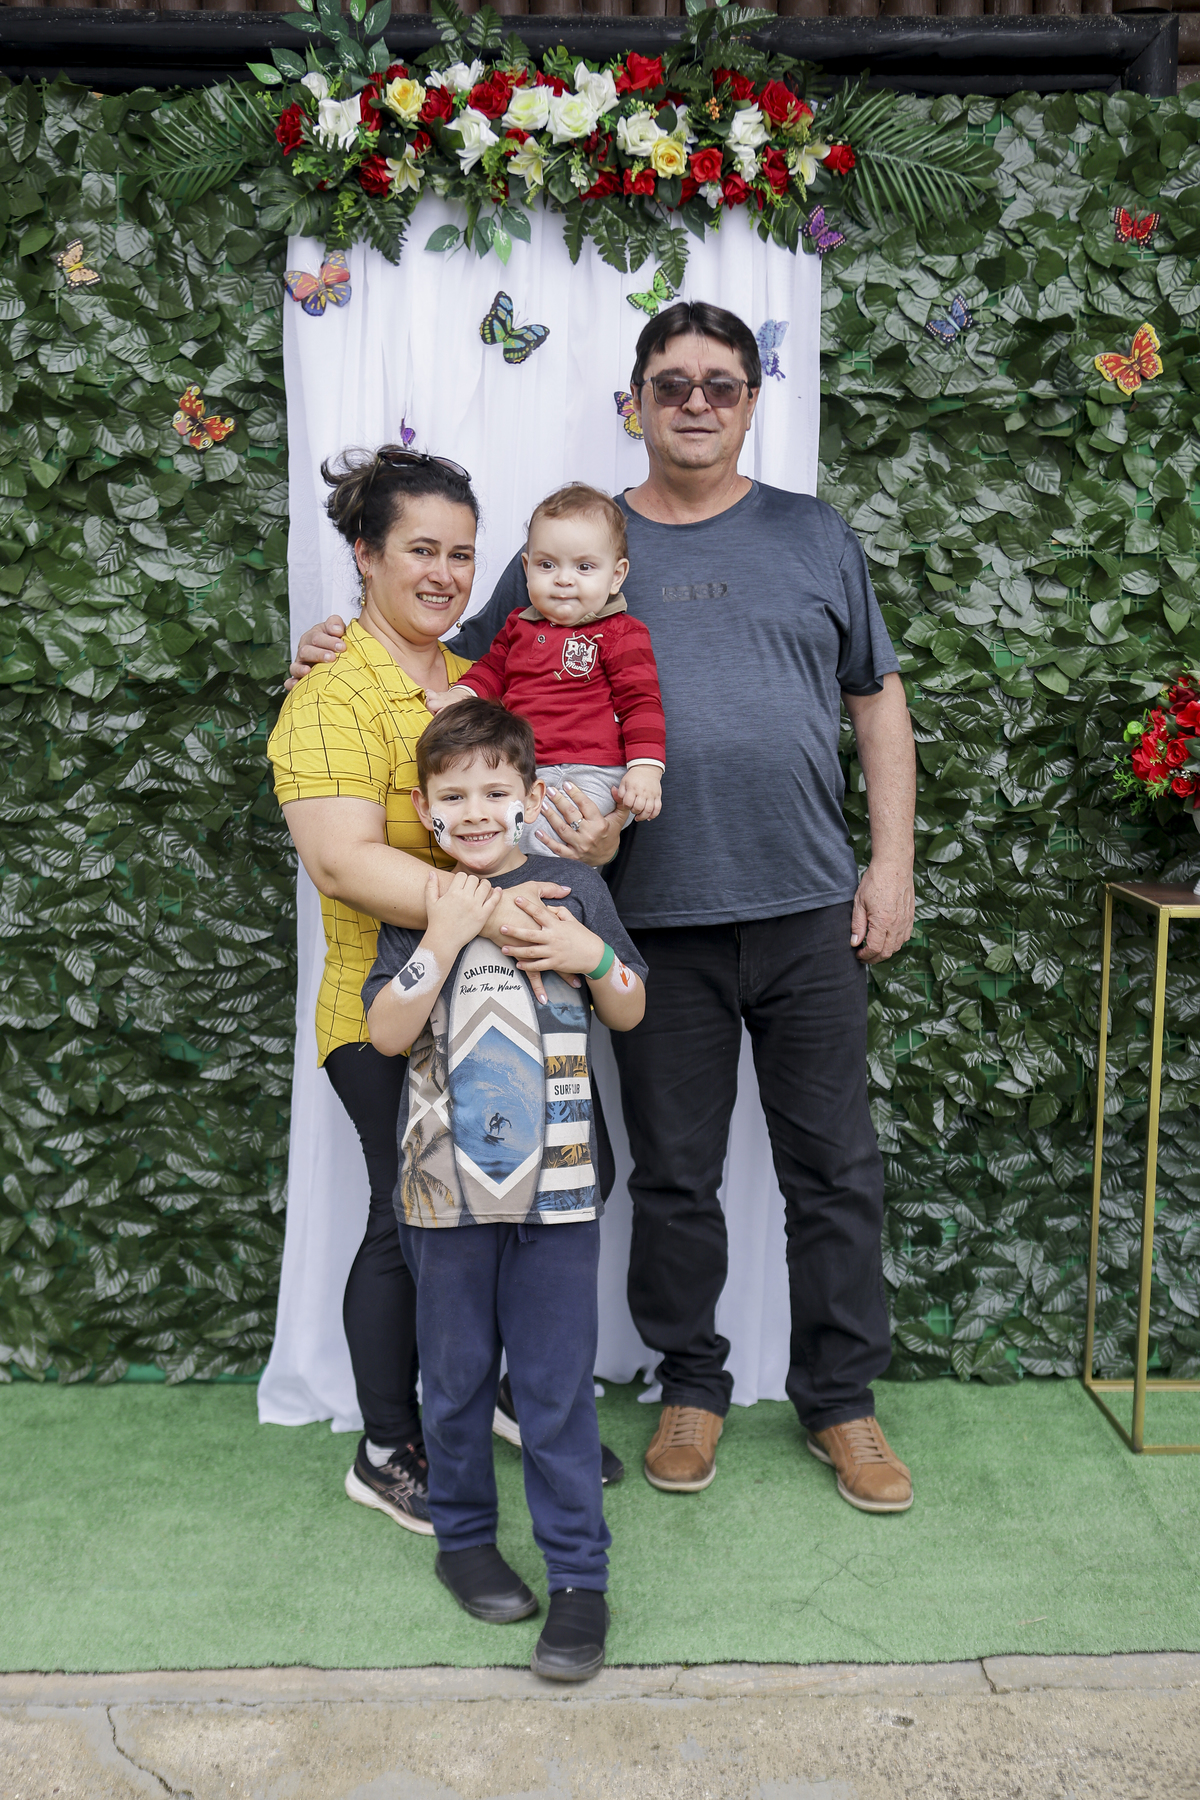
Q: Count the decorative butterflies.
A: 12